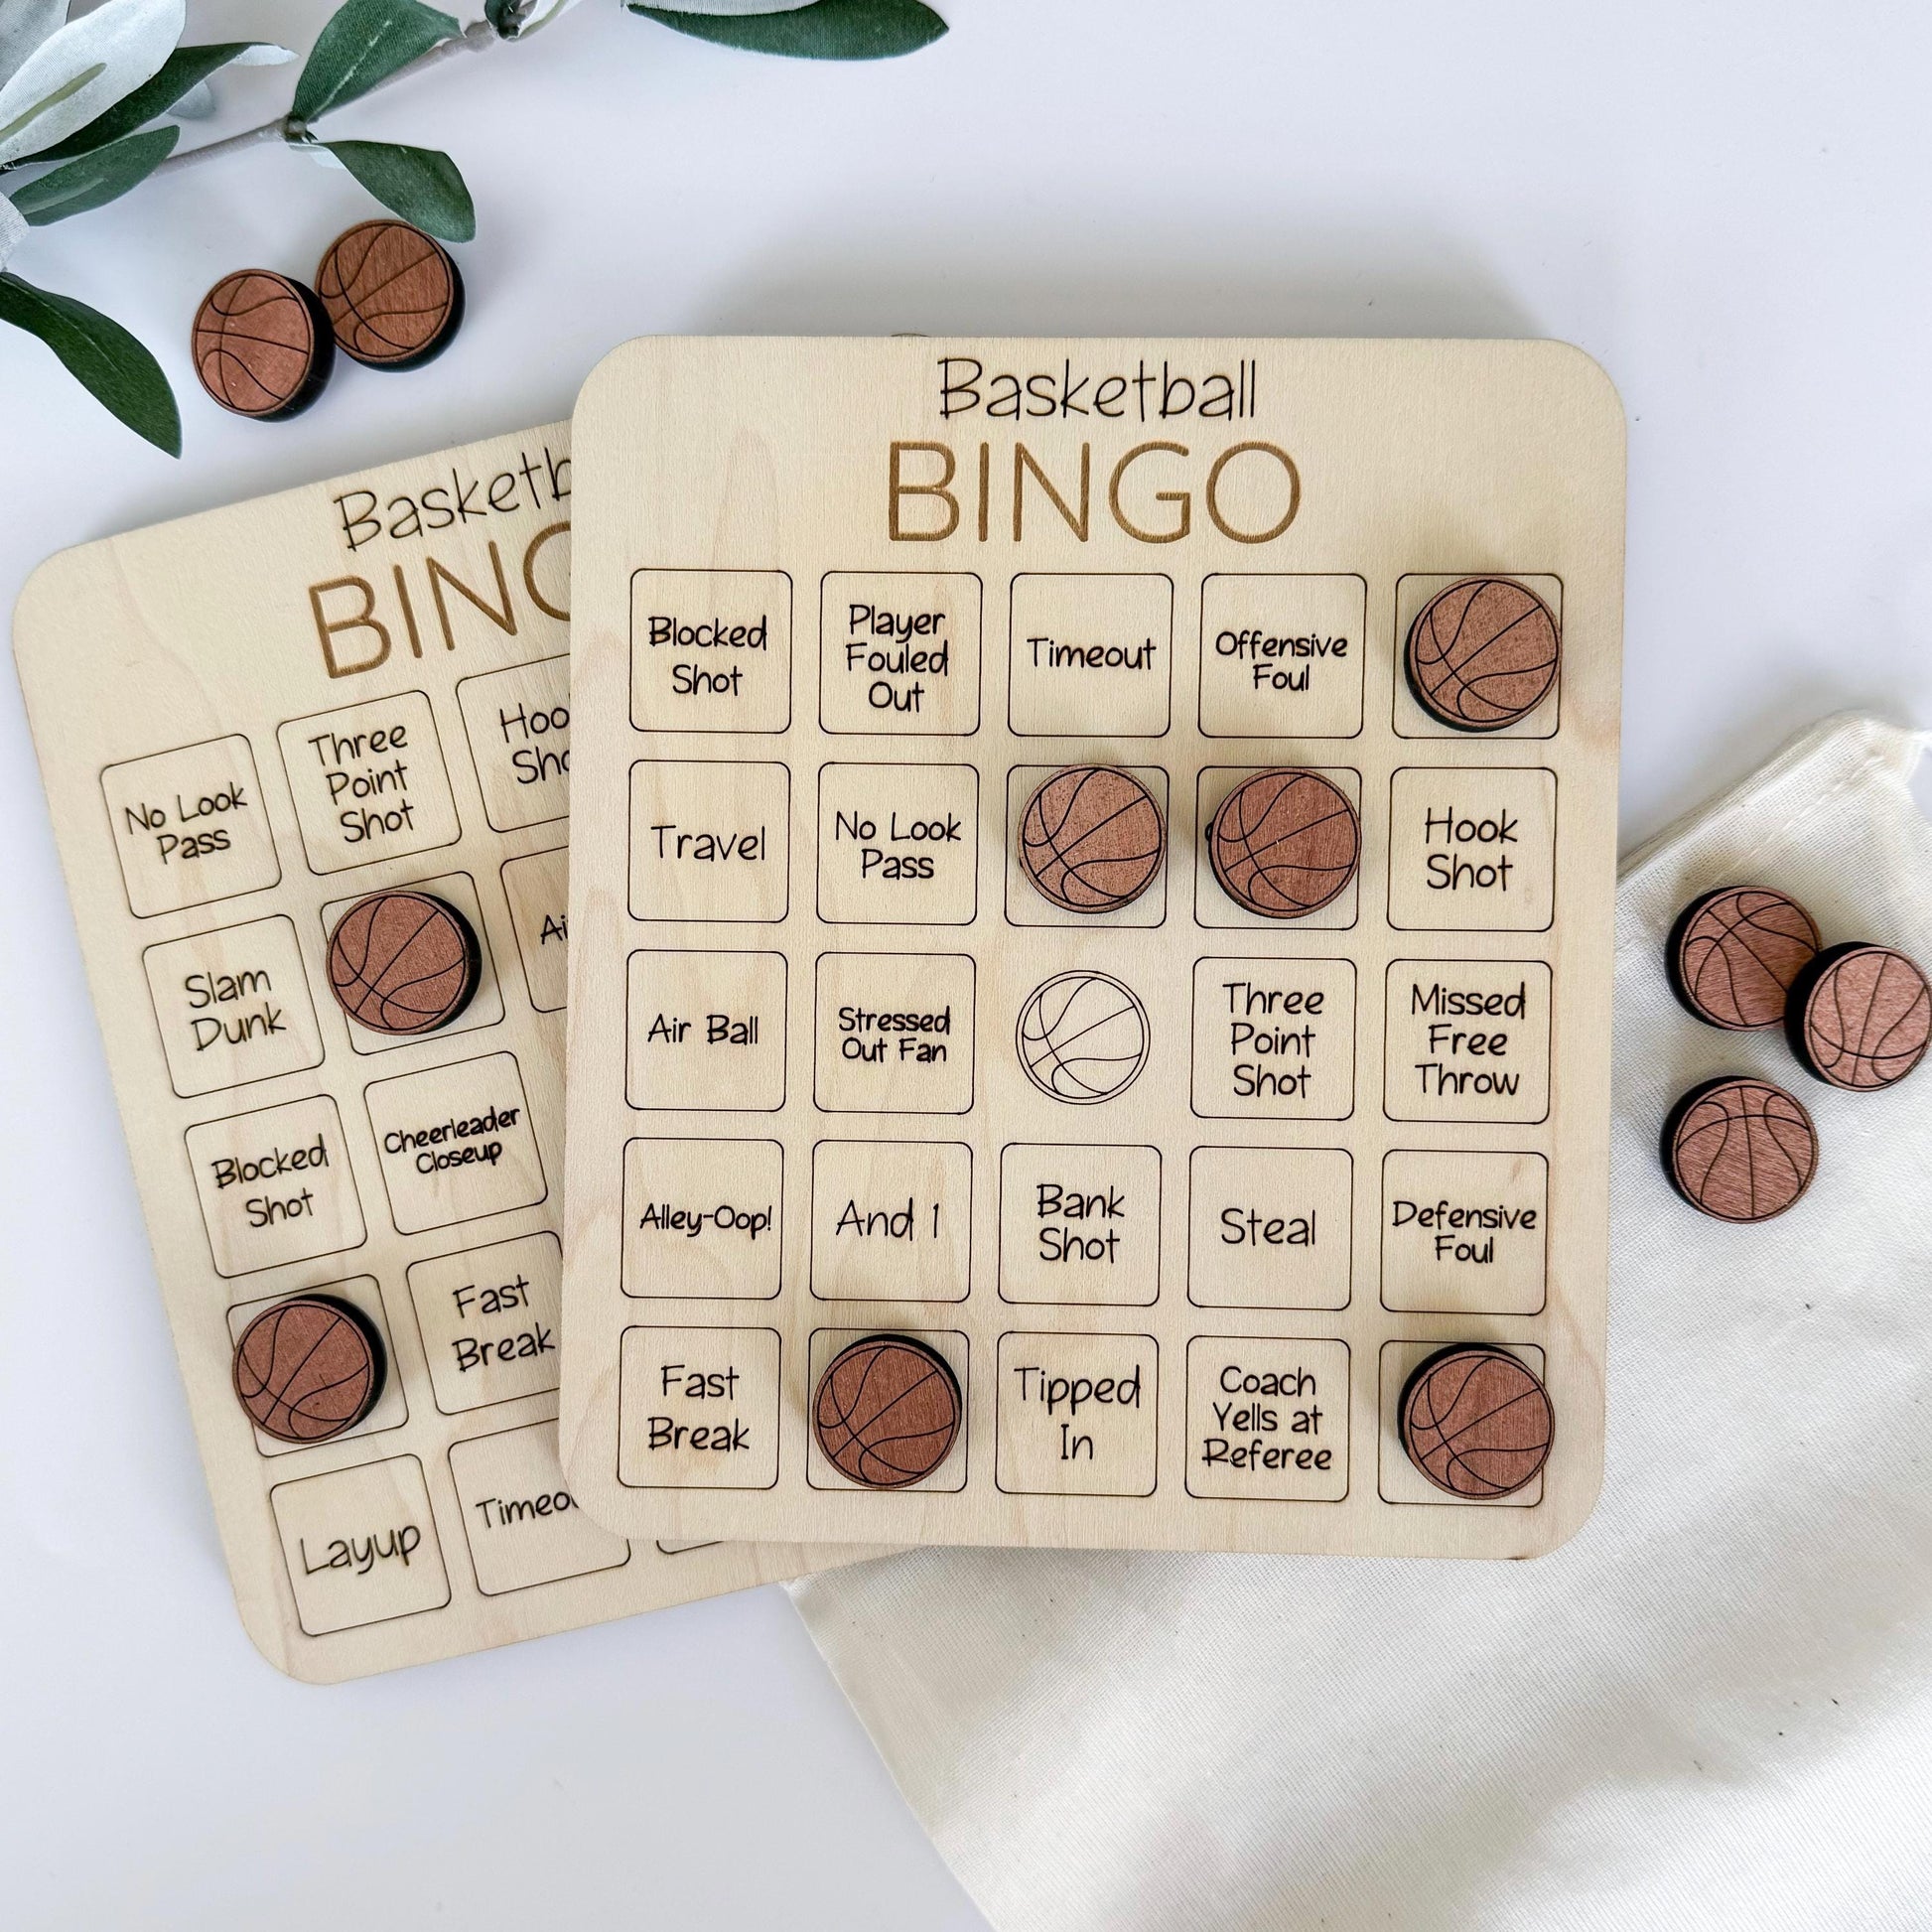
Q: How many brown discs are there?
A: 12